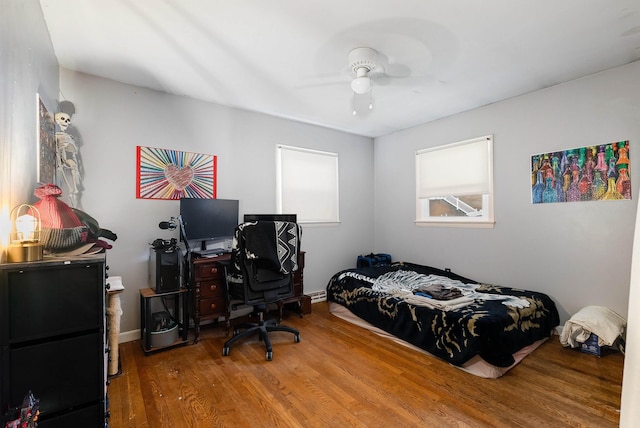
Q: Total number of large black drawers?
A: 3